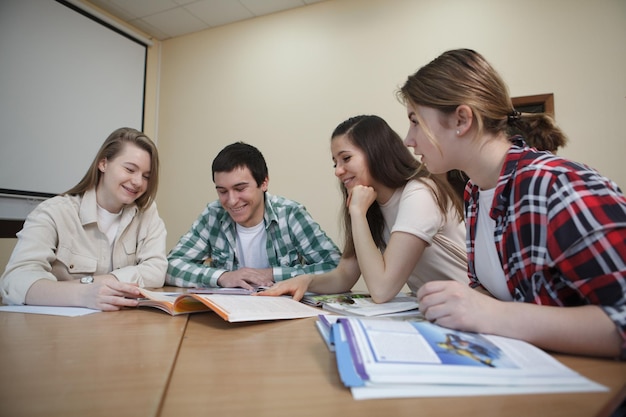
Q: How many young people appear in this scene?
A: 4